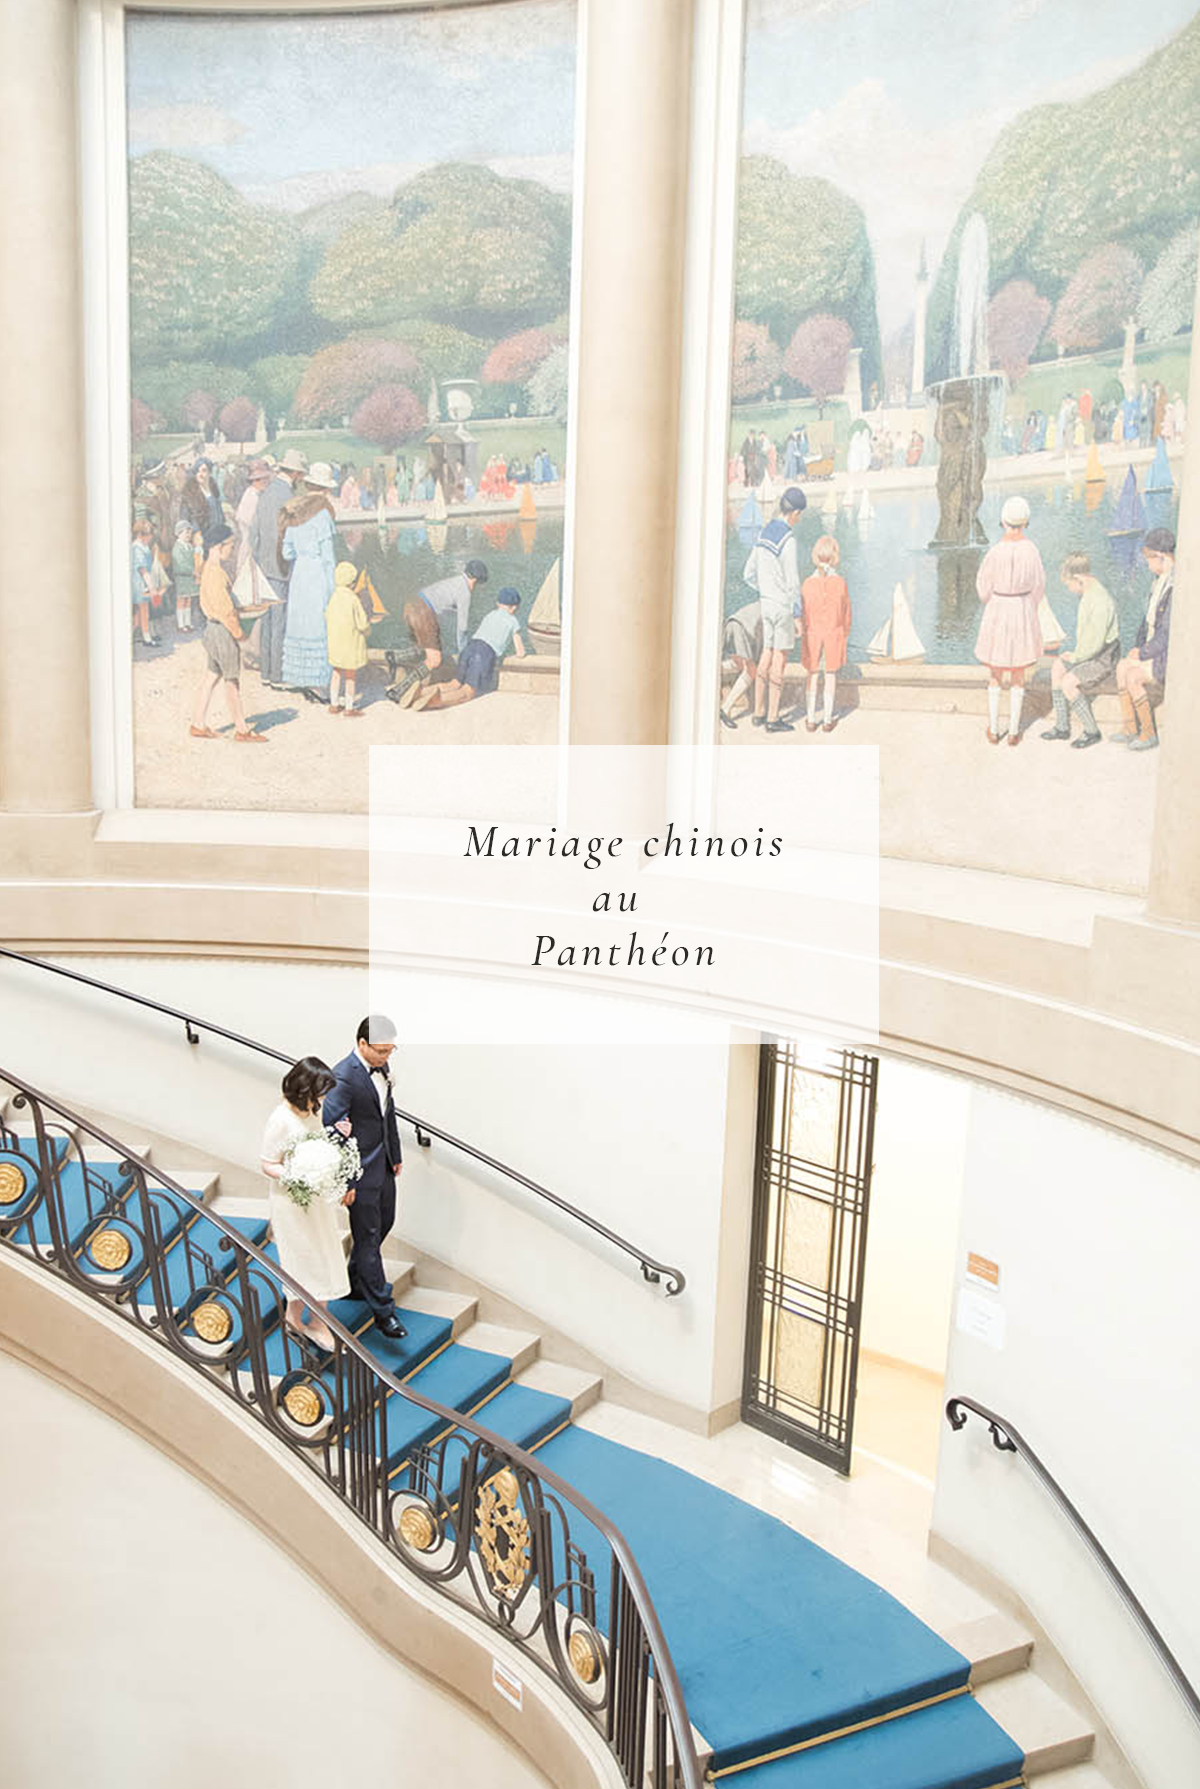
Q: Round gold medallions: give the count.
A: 6